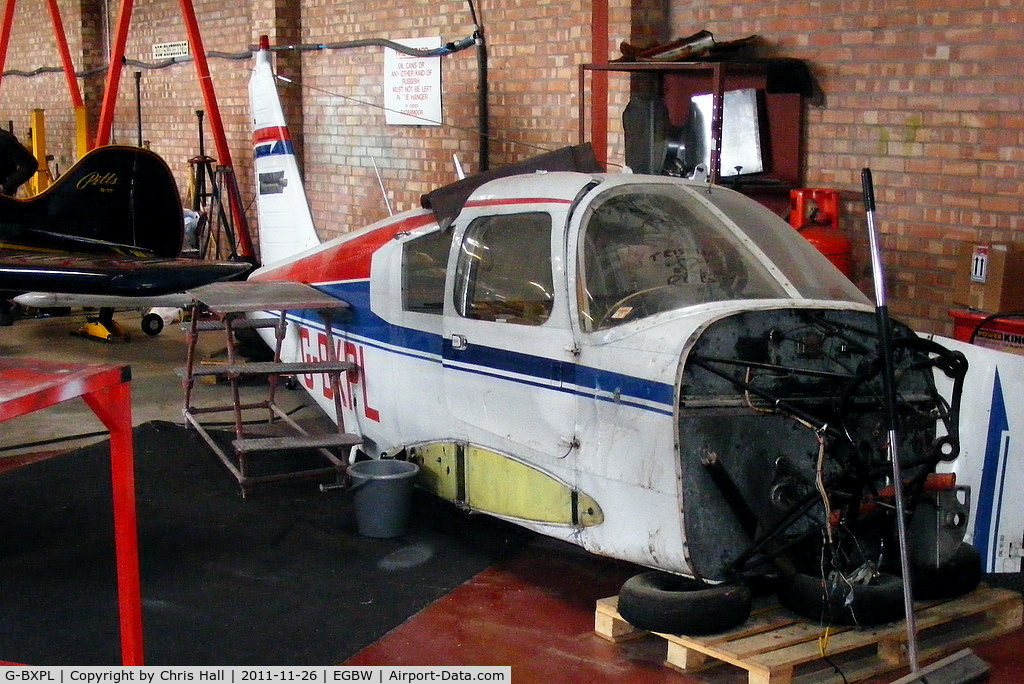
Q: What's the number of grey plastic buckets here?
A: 1